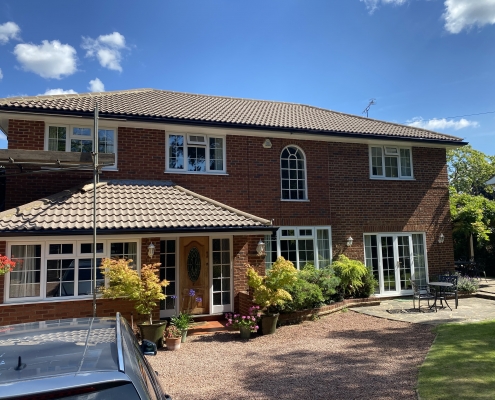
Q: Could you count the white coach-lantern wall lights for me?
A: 4